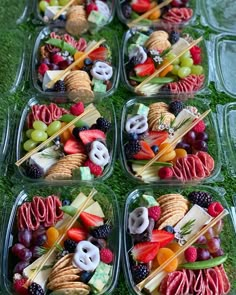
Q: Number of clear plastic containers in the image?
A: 8